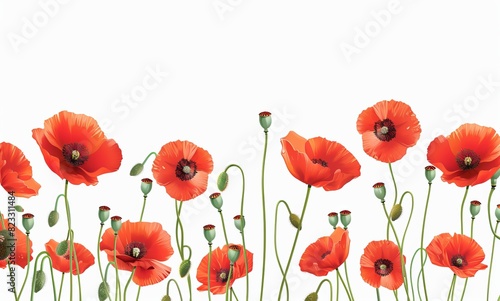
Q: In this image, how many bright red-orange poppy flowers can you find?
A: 13